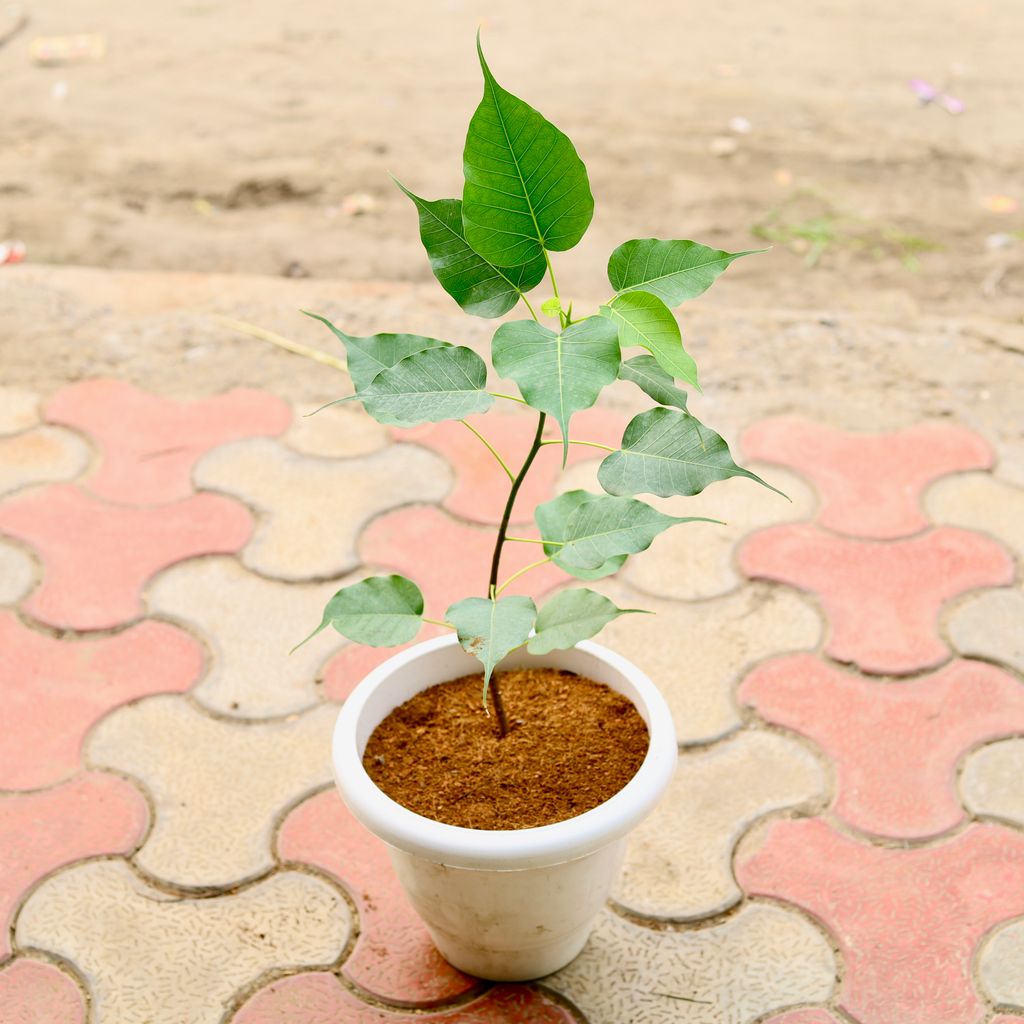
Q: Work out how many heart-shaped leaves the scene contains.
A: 14